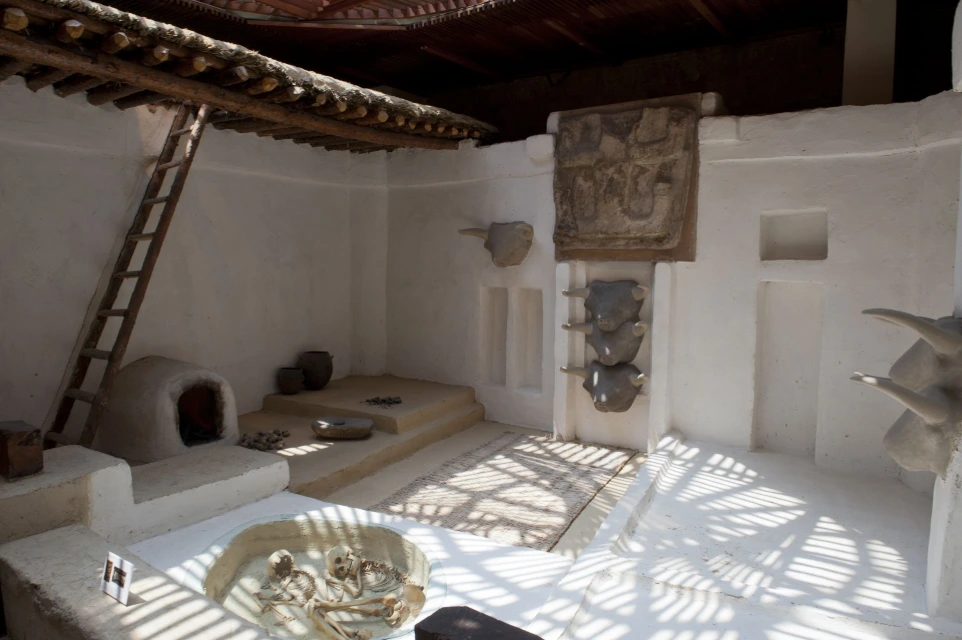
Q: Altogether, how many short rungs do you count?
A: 9